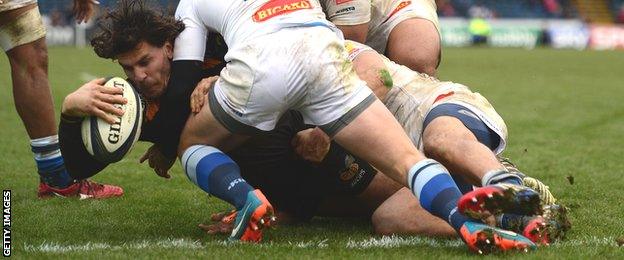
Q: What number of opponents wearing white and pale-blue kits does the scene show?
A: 4